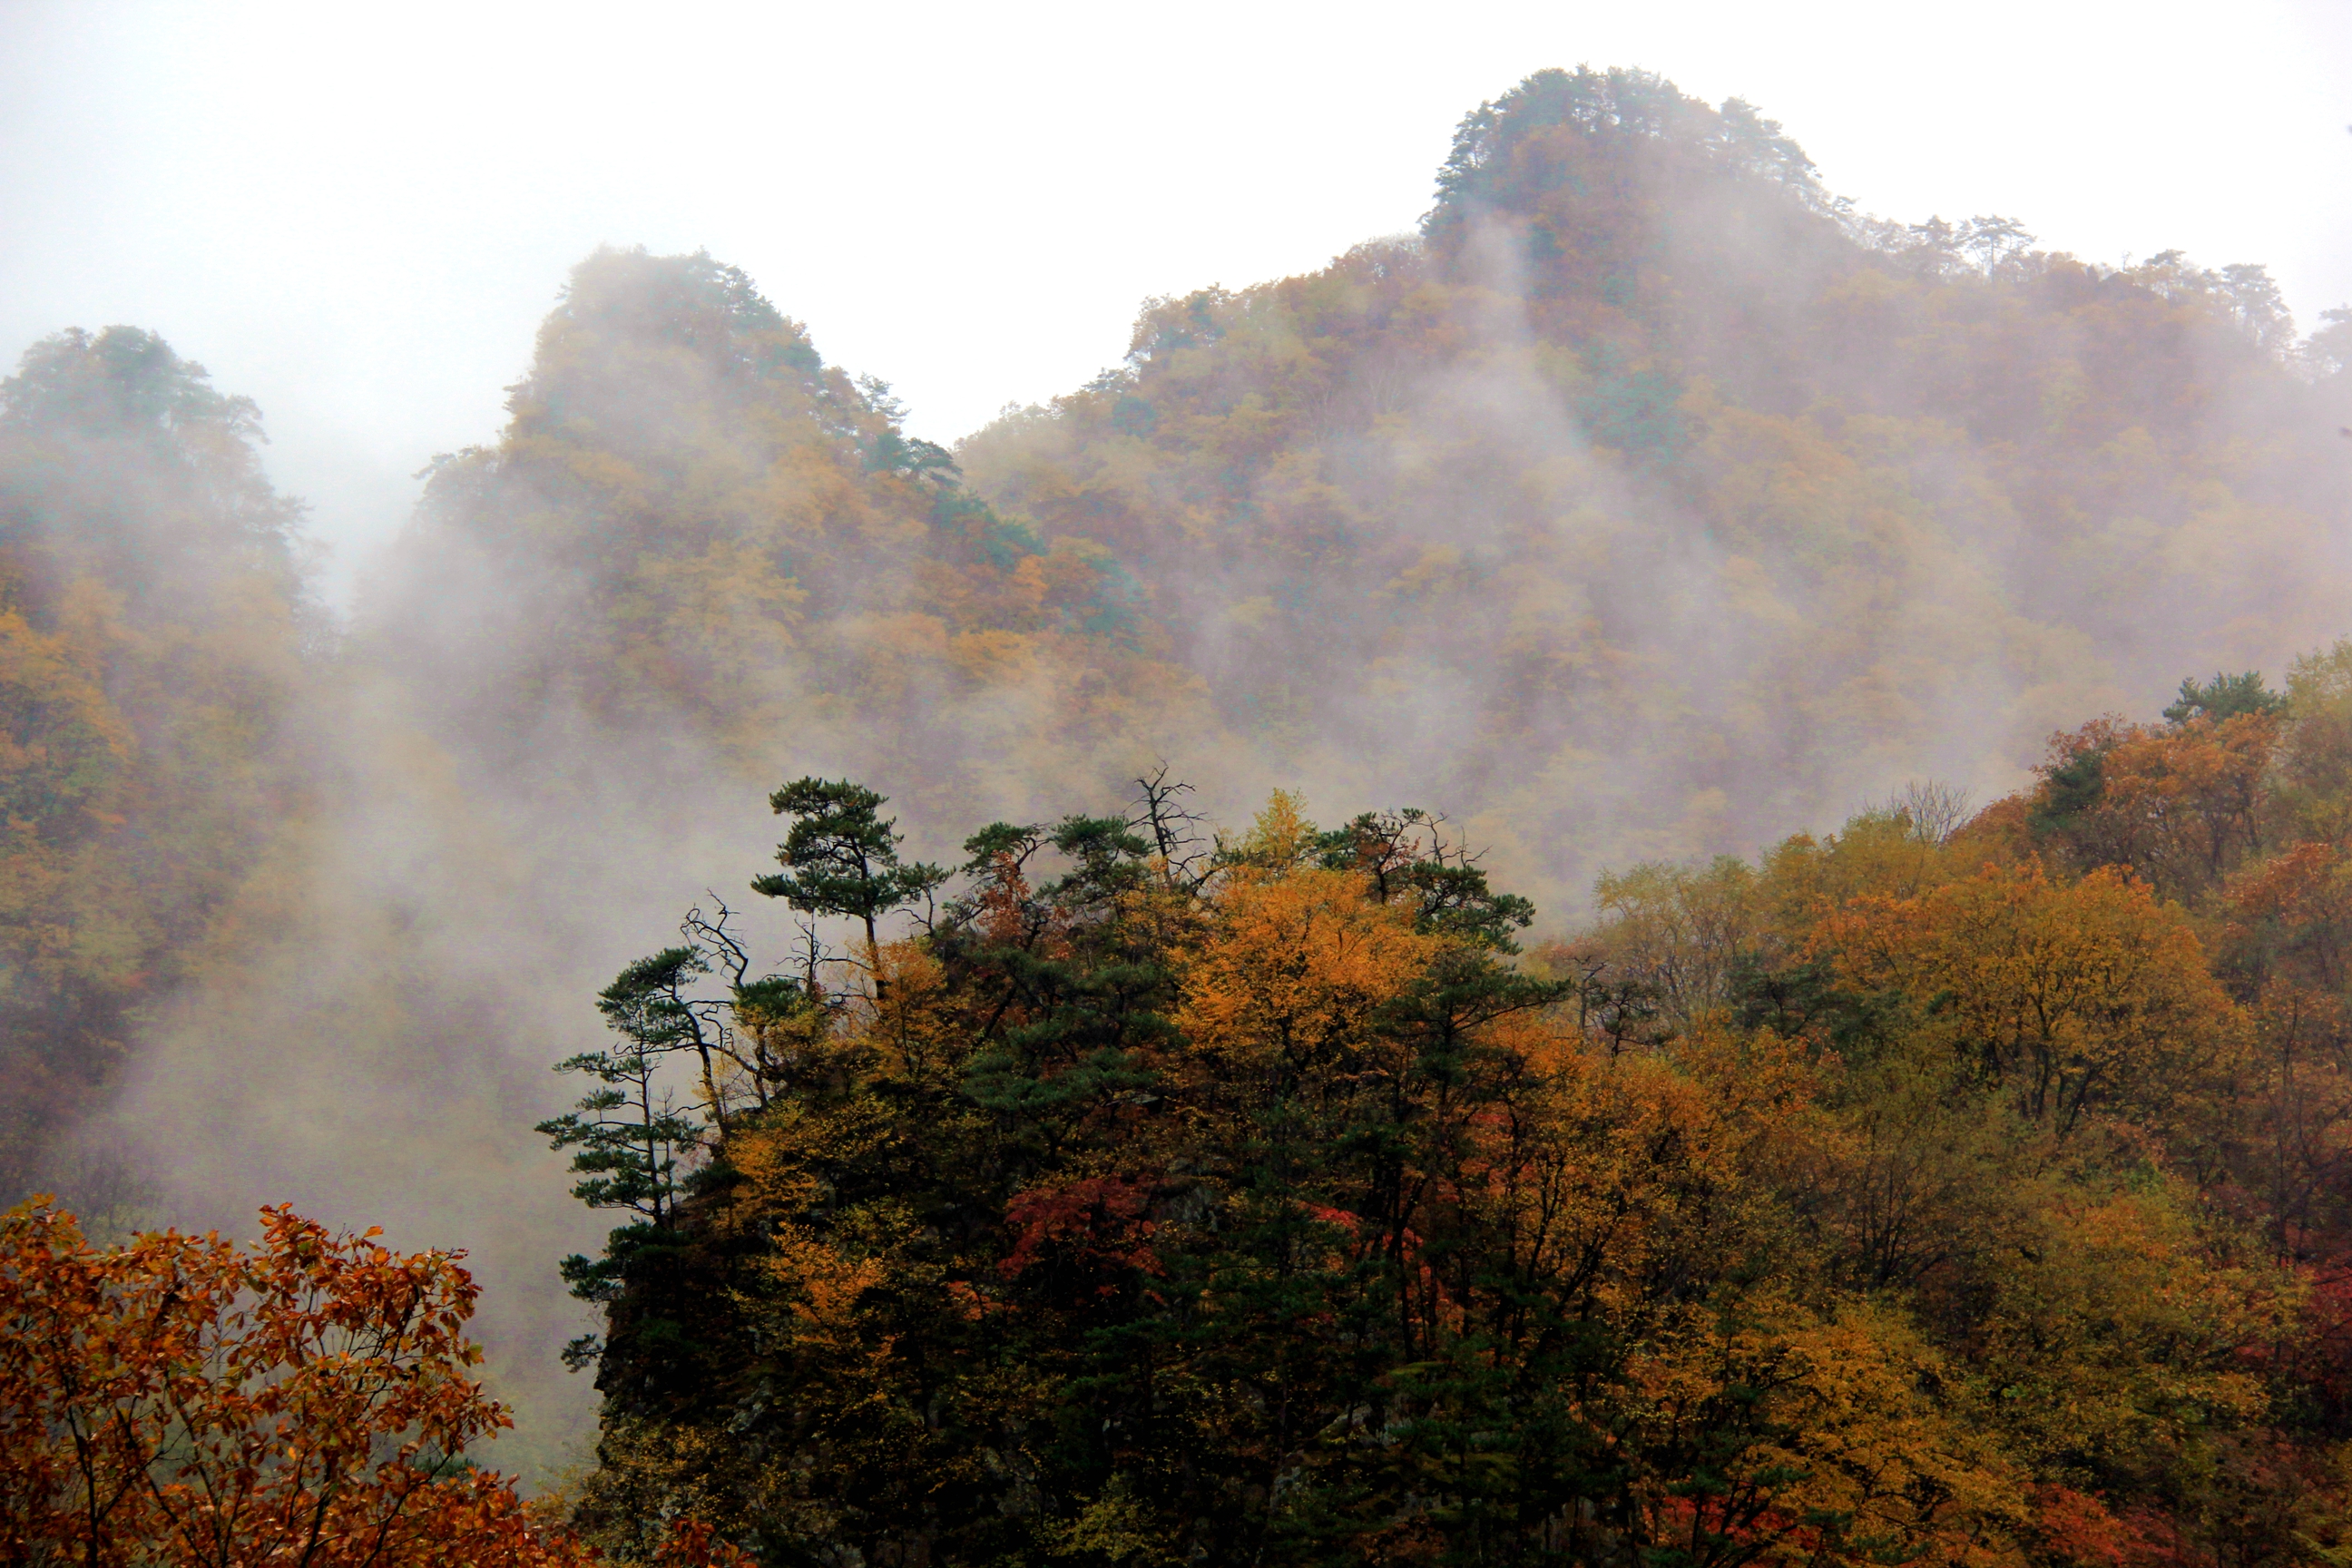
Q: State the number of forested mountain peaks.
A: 3